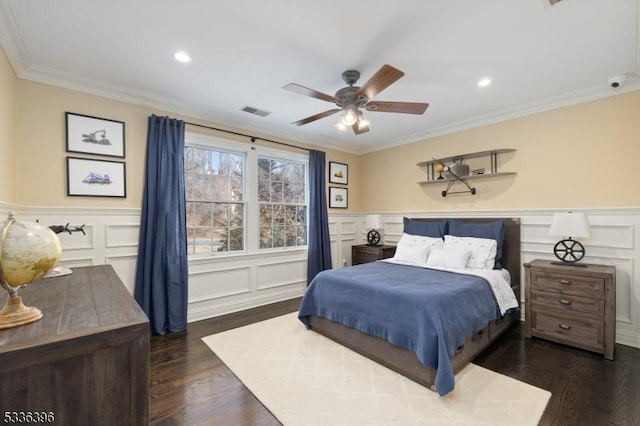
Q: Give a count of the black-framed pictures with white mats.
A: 4